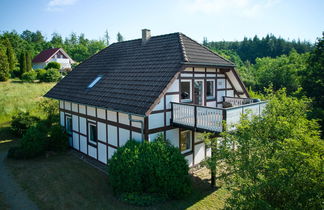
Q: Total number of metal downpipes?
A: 1